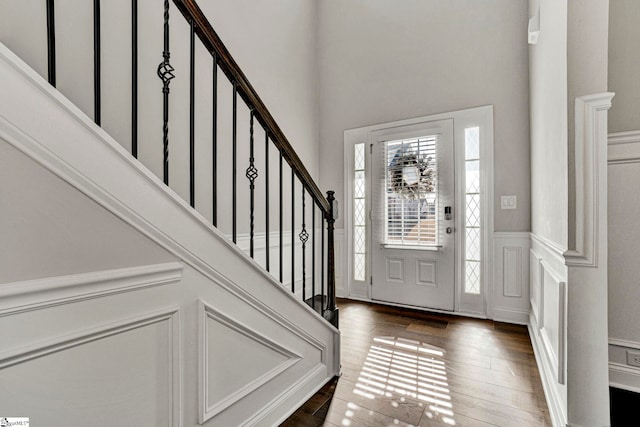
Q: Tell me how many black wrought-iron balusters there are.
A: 14